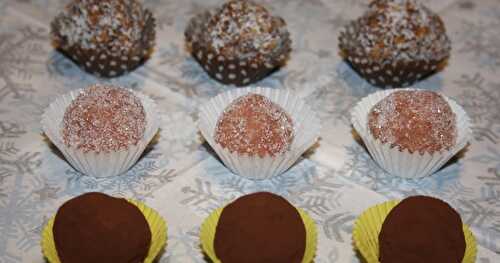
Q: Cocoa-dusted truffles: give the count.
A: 3